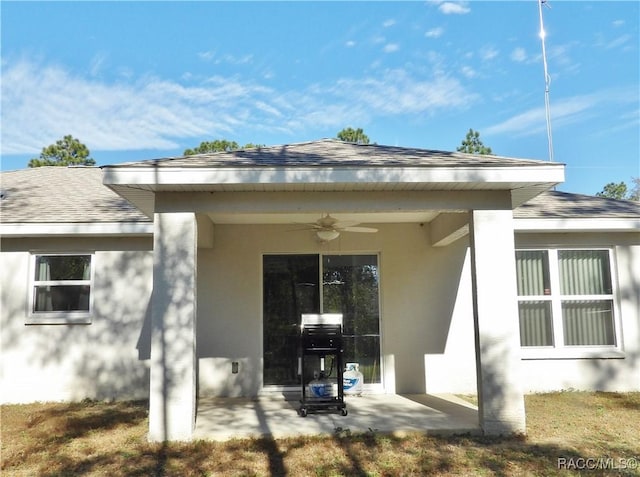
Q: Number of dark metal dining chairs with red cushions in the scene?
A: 0